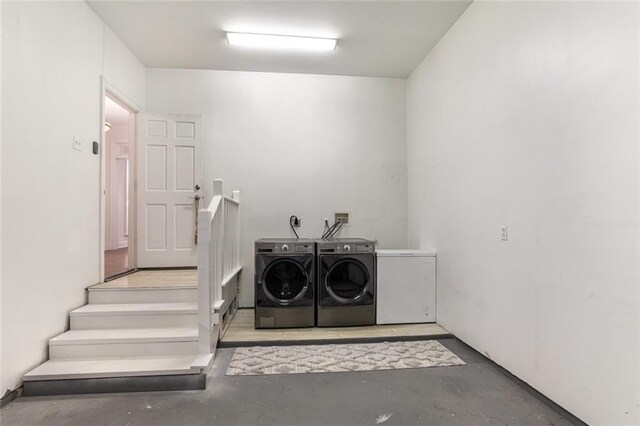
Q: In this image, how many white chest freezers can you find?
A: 1